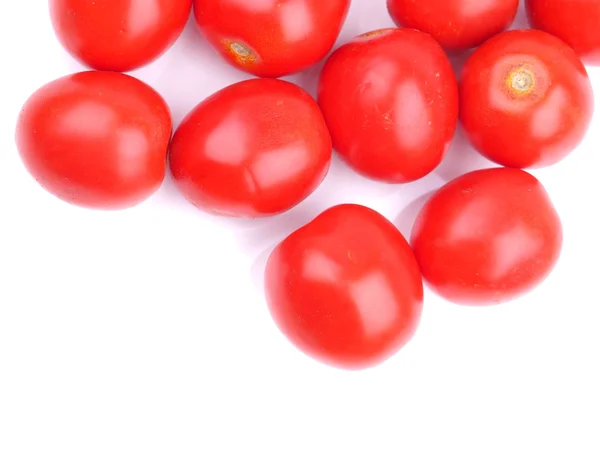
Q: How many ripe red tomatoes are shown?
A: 10